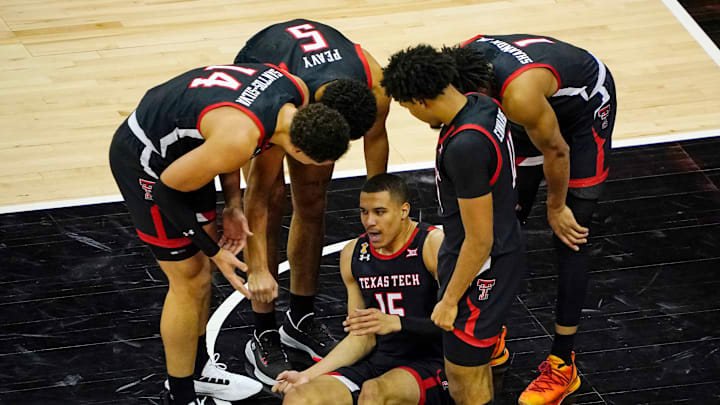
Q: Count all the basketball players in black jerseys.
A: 5